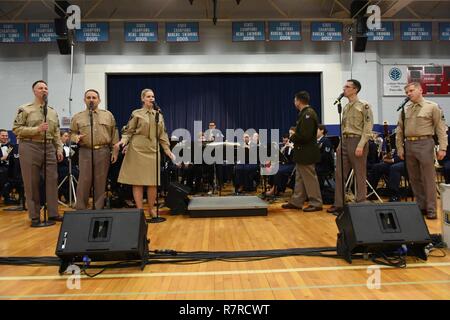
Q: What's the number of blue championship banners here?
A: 11